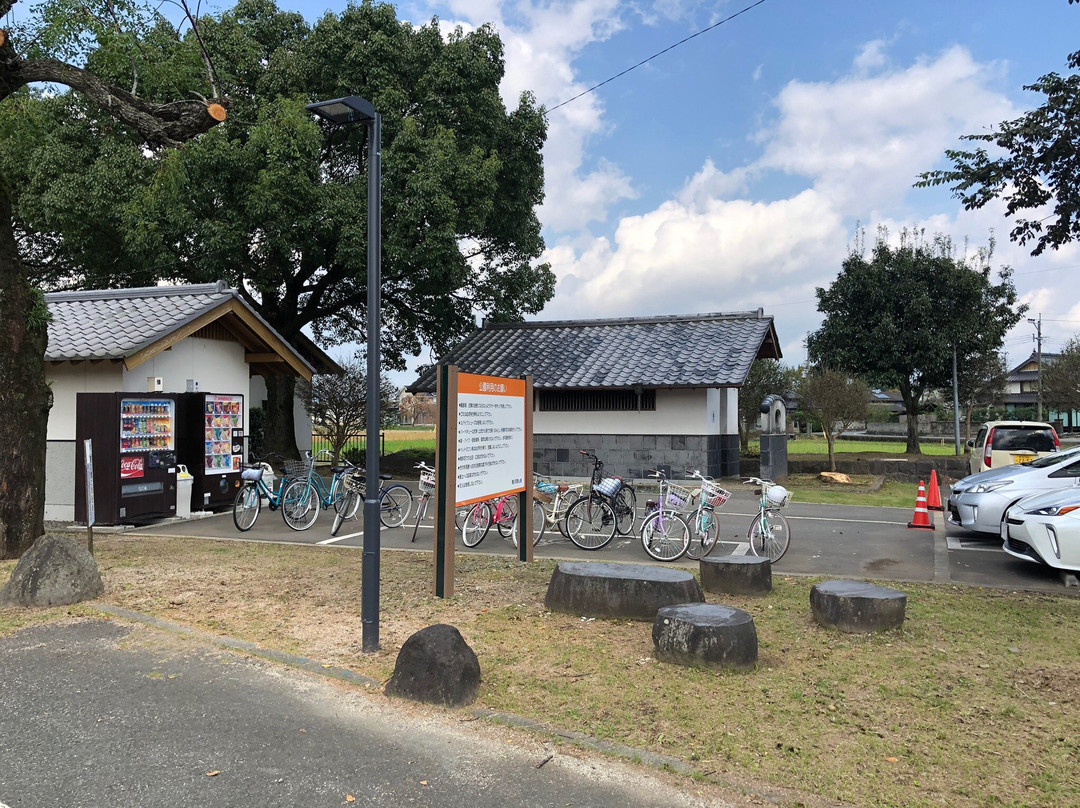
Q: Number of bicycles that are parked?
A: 10